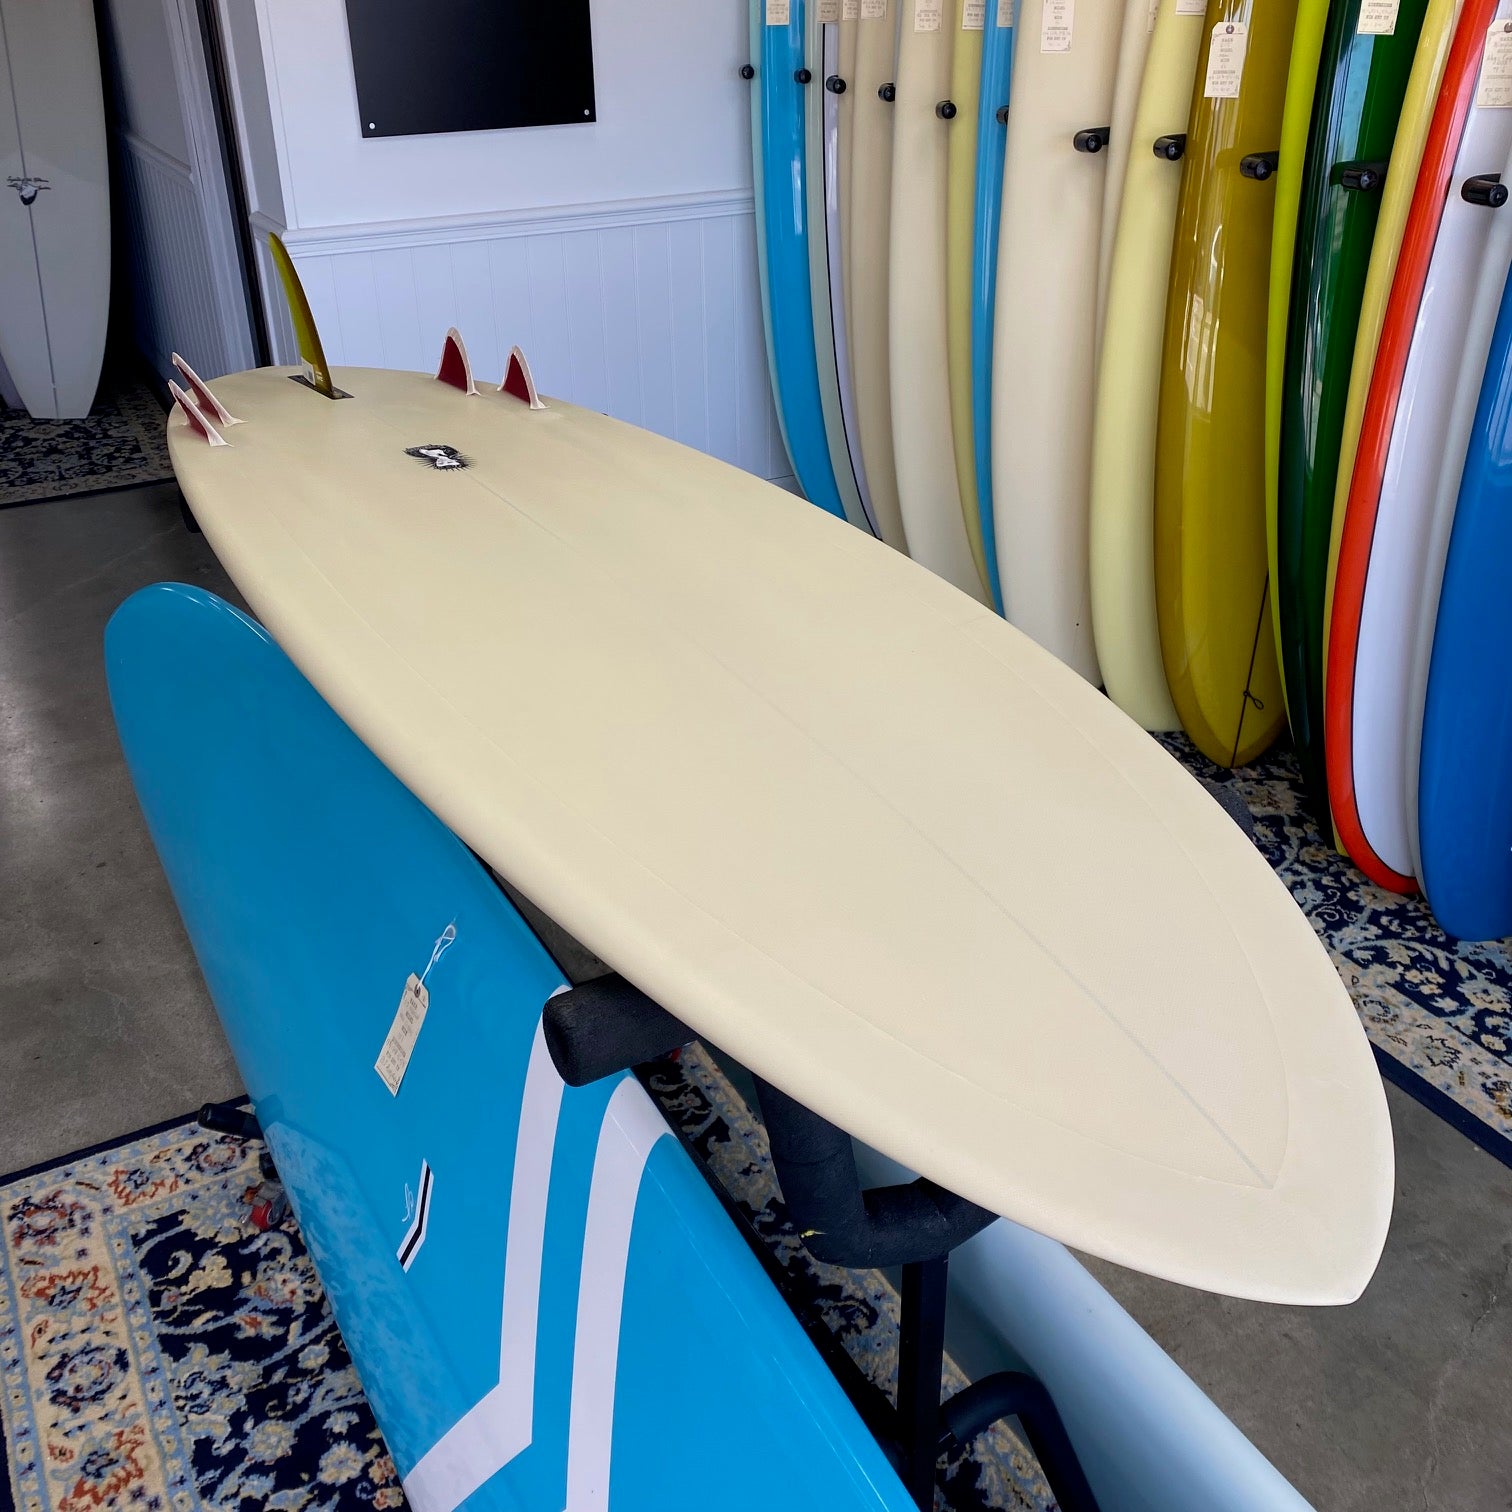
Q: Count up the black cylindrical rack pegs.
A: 11